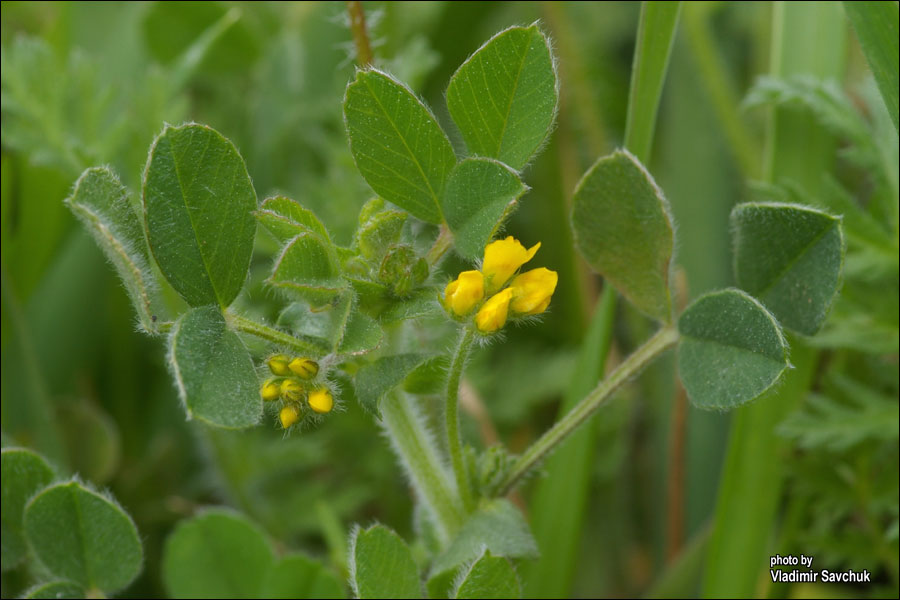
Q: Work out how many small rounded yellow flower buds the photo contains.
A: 6